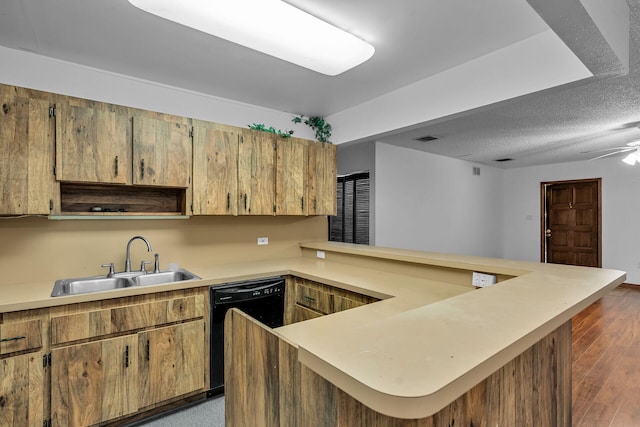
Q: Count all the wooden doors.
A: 1